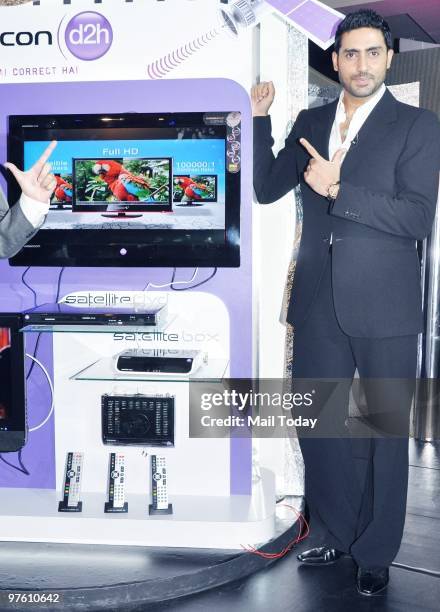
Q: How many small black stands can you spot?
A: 3